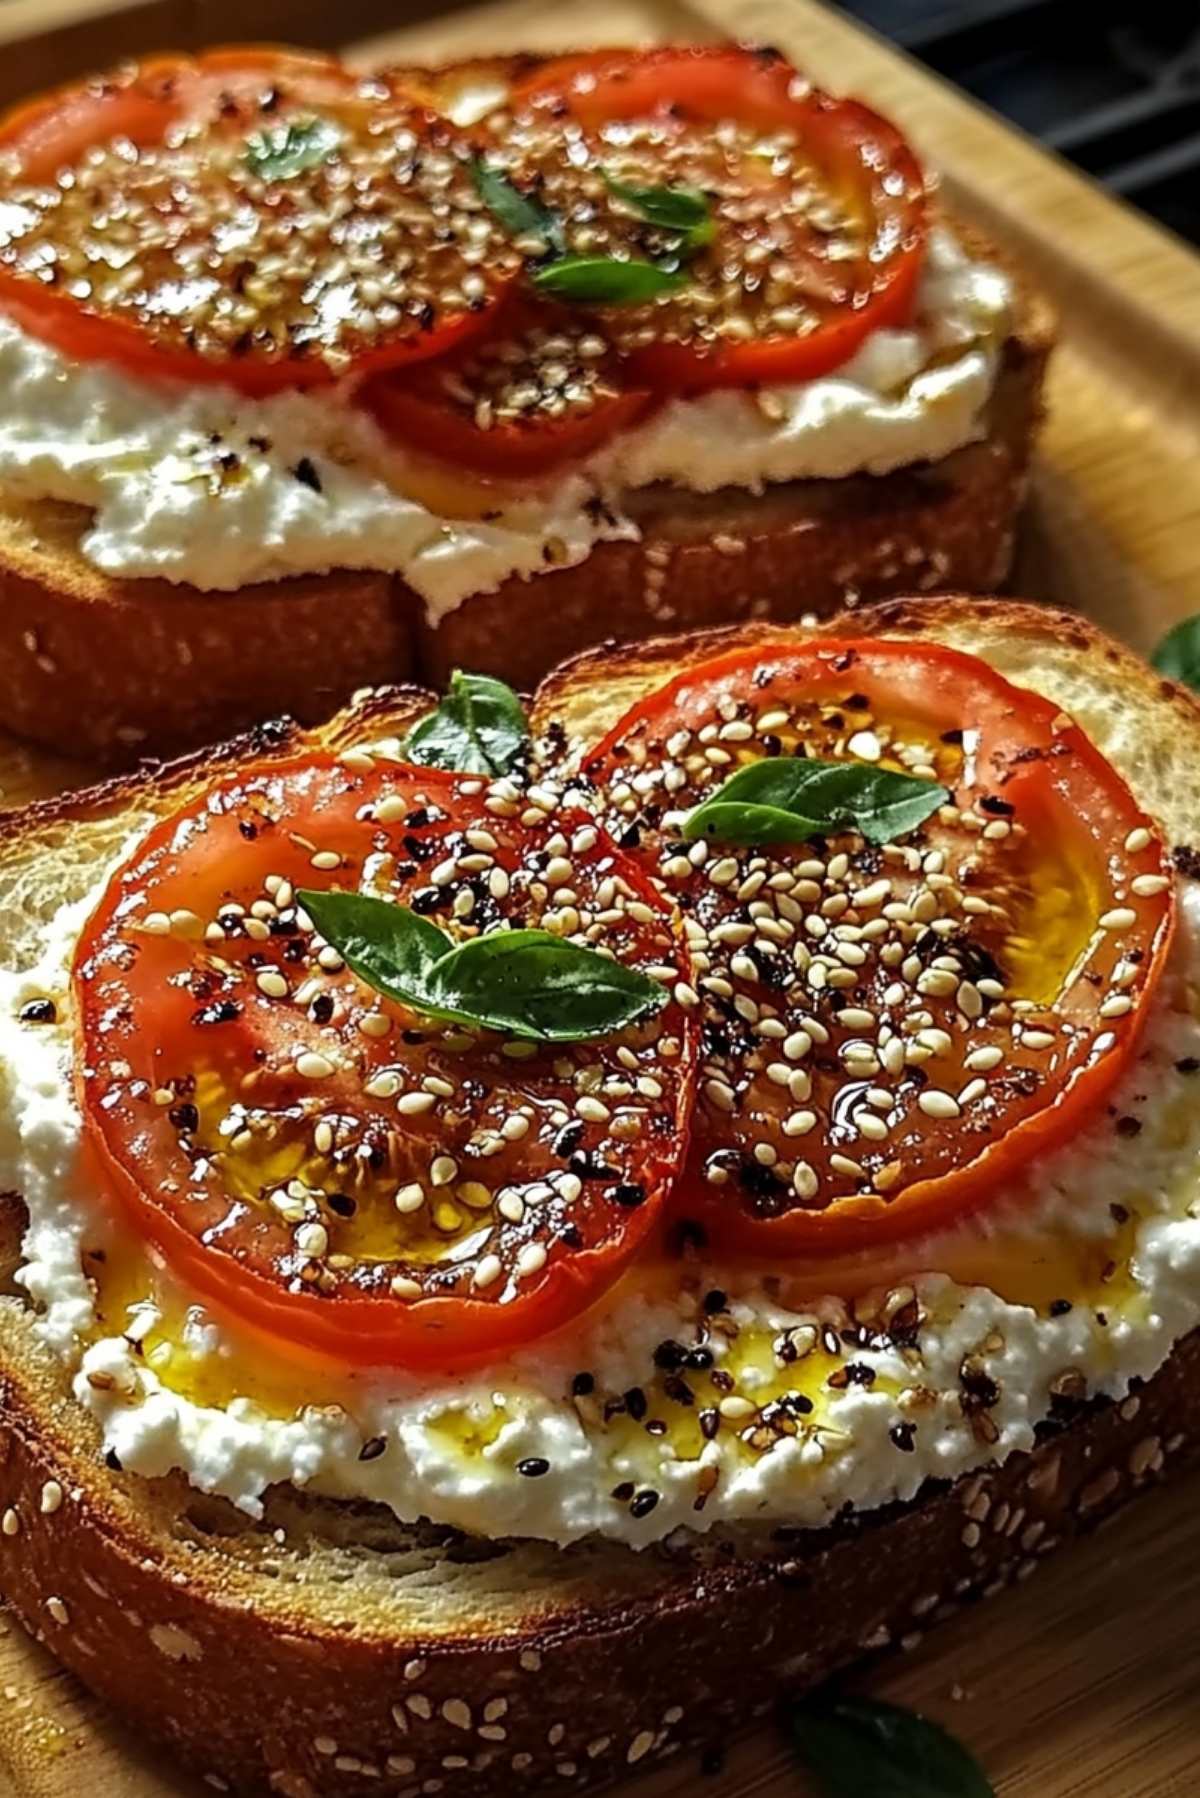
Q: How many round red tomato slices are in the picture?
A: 5